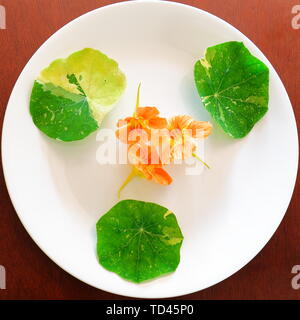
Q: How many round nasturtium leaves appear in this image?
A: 3